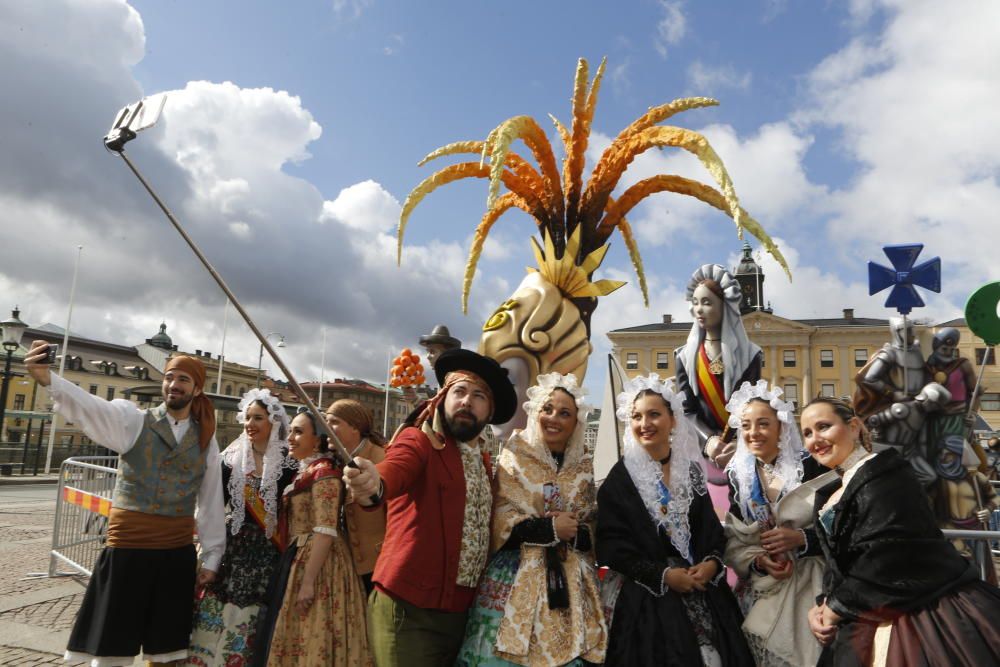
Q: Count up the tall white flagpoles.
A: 4